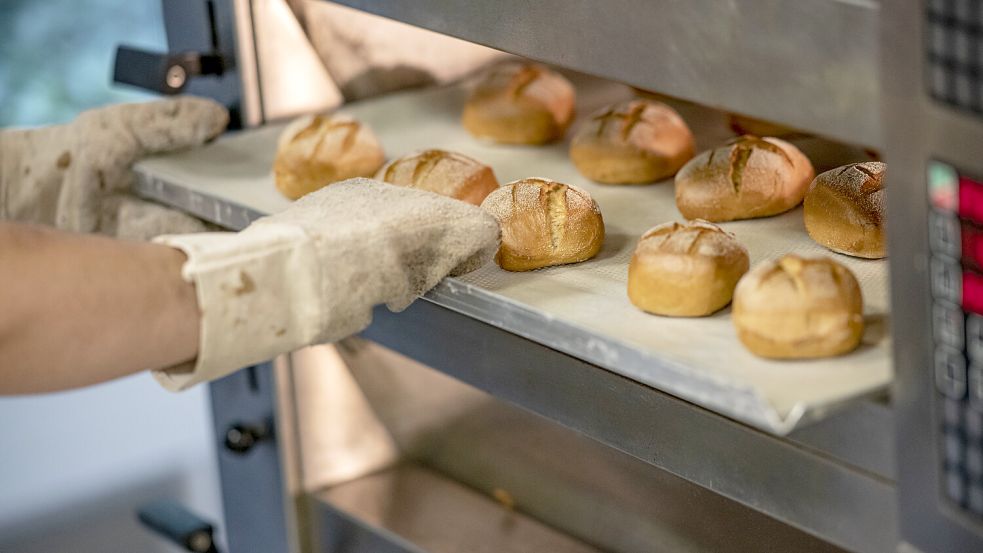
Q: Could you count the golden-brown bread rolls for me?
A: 9